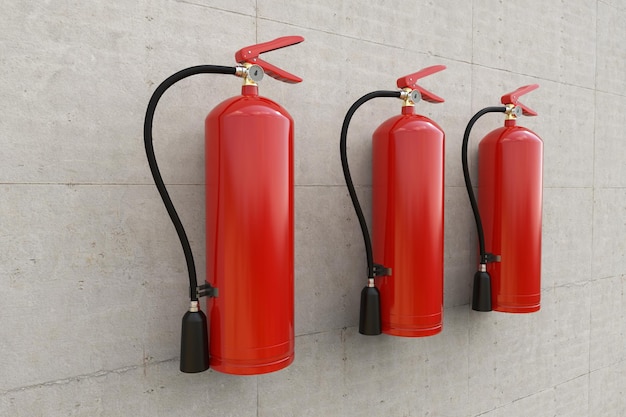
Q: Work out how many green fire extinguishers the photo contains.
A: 0